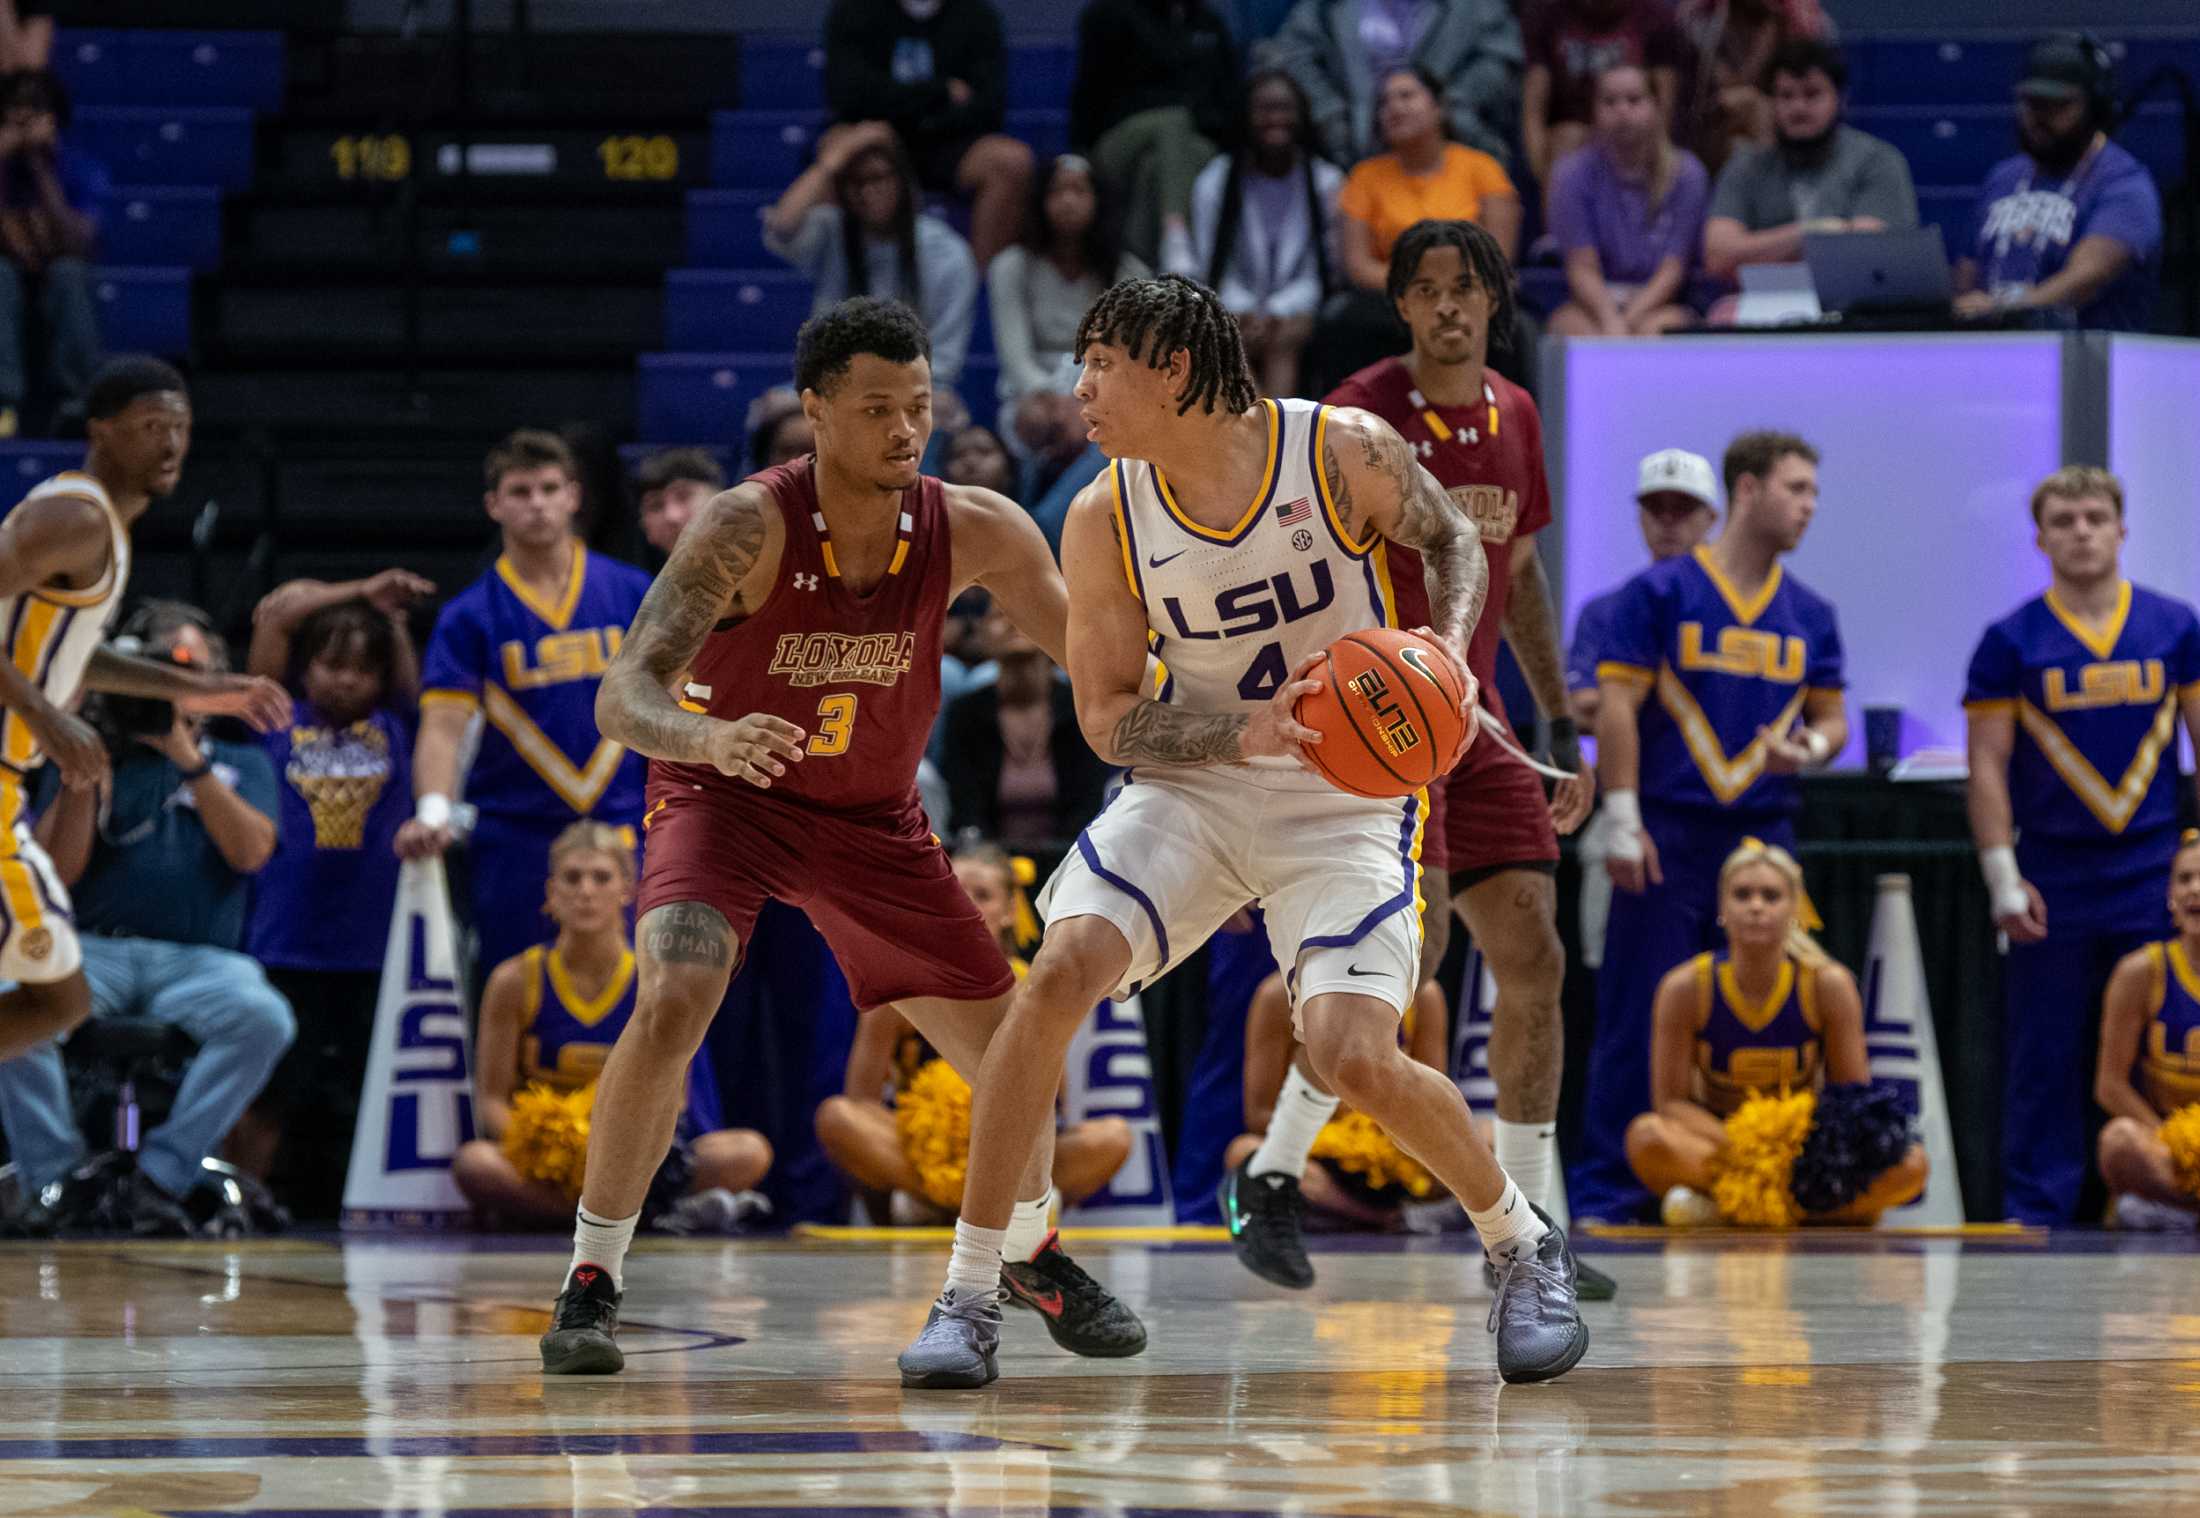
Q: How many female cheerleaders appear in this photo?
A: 5